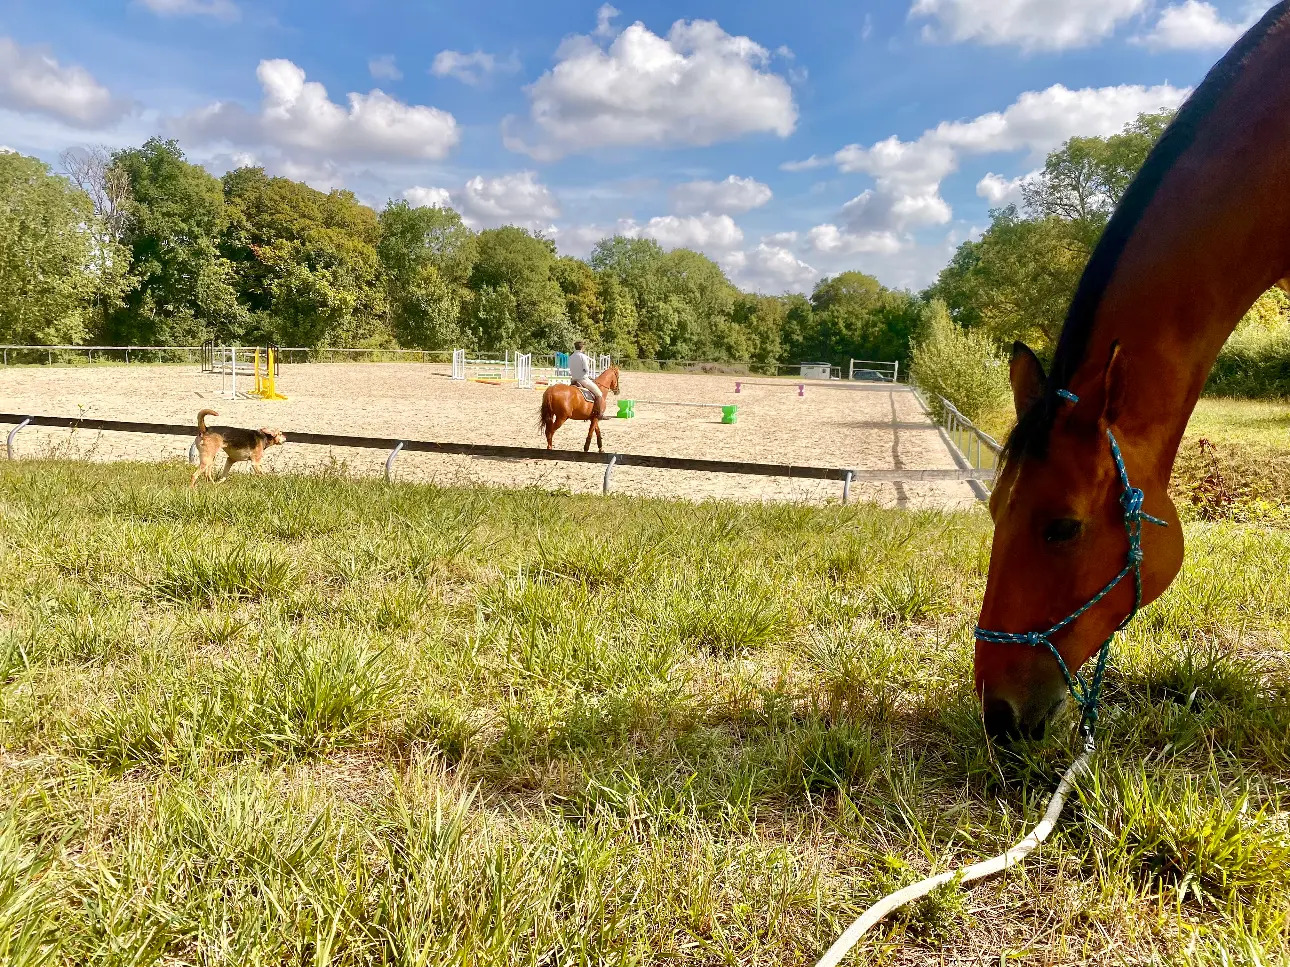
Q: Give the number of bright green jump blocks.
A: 2